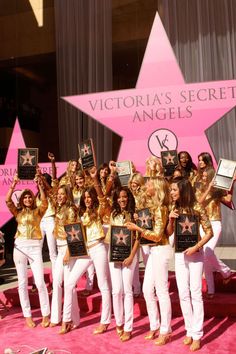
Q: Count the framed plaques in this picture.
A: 9